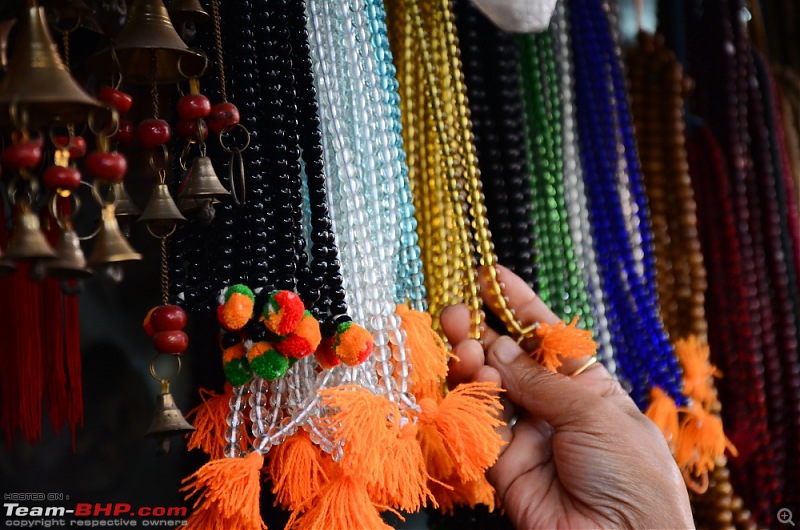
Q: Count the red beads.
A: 12